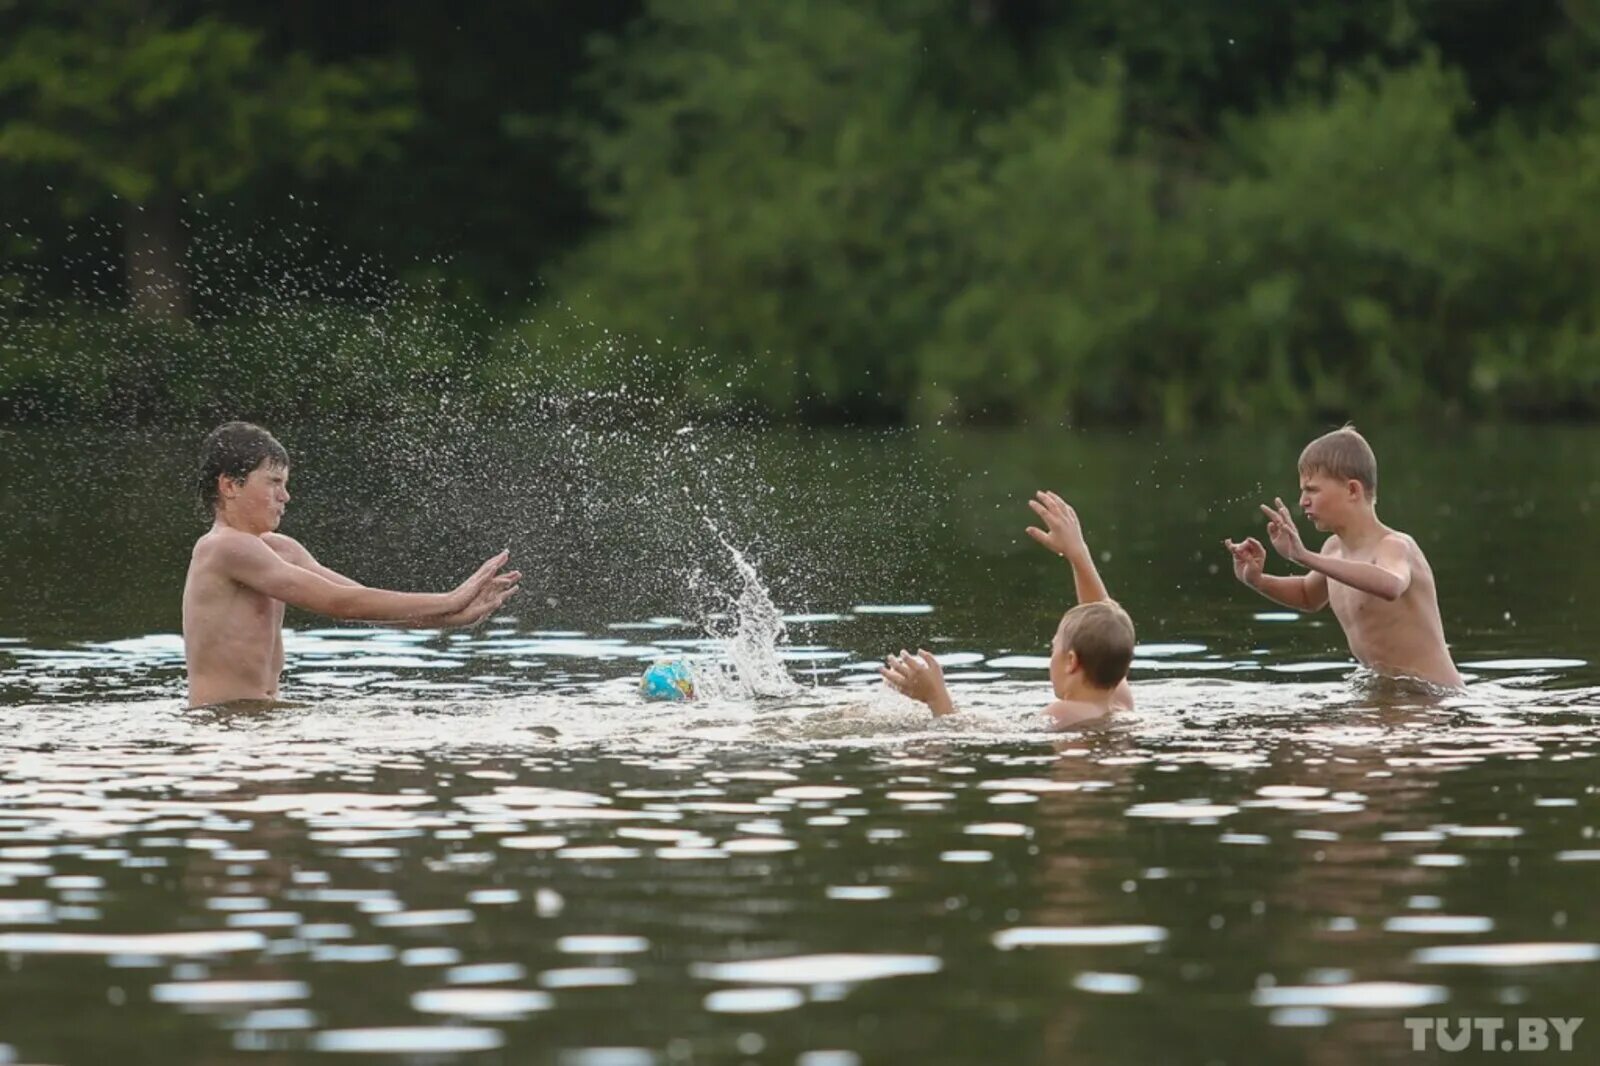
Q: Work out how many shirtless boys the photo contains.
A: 3